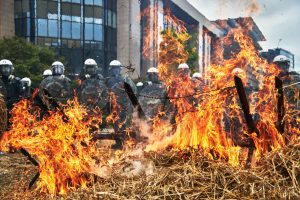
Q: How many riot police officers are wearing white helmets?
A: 12